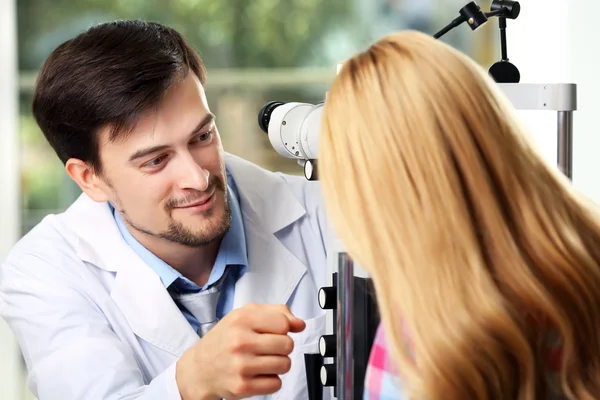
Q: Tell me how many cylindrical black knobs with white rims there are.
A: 4